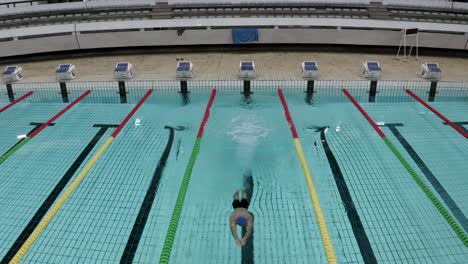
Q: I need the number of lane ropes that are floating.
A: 7